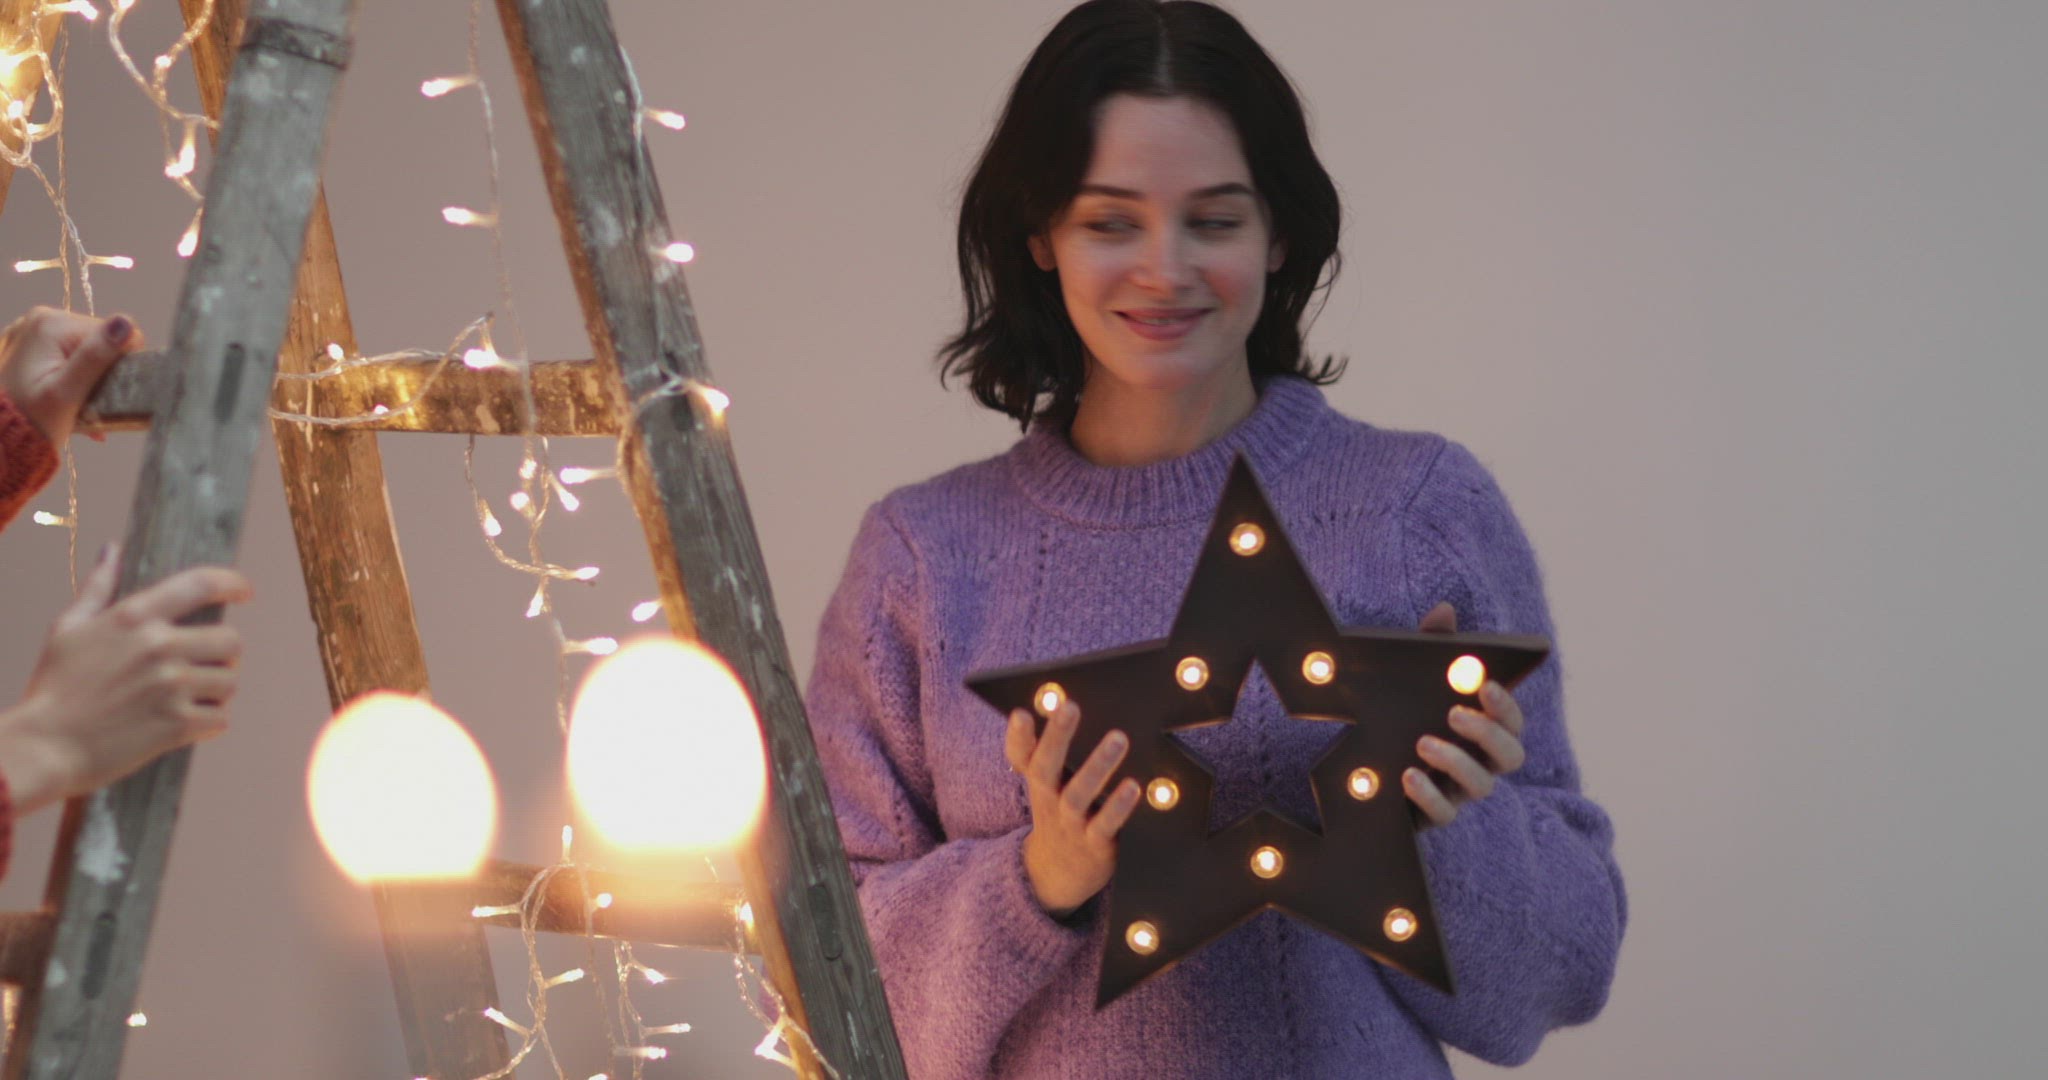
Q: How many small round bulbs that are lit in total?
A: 10